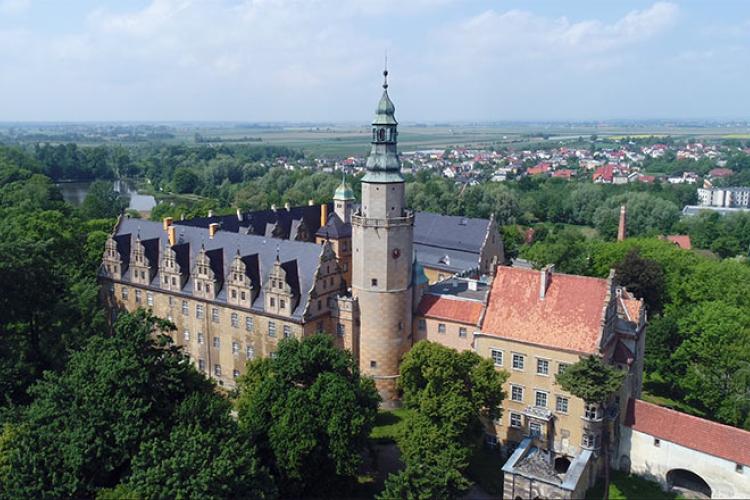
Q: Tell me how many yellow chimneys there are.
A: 4